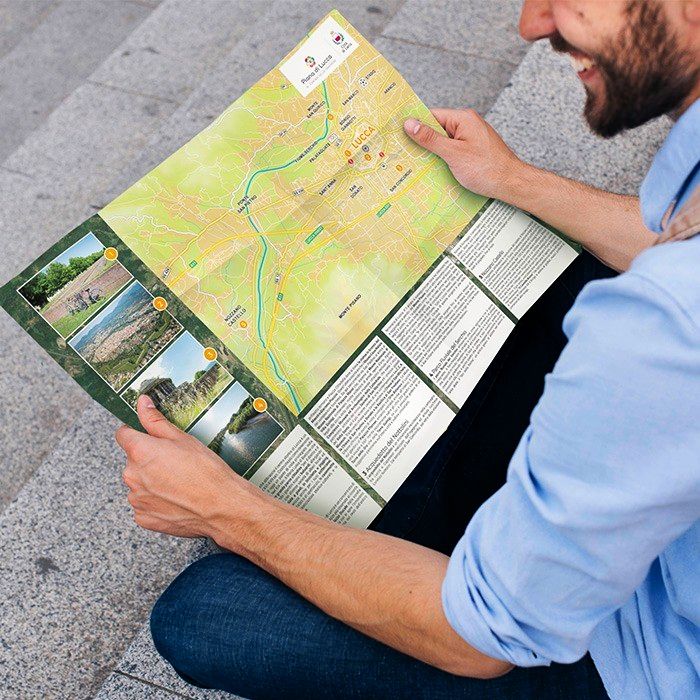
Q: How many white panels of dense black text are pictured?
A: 4